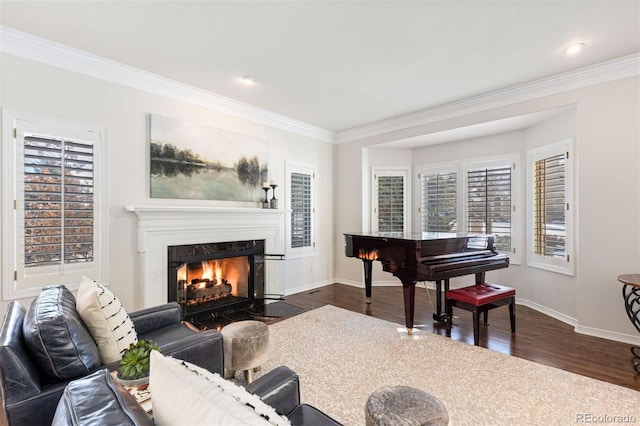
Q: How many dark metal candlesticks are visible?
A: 2